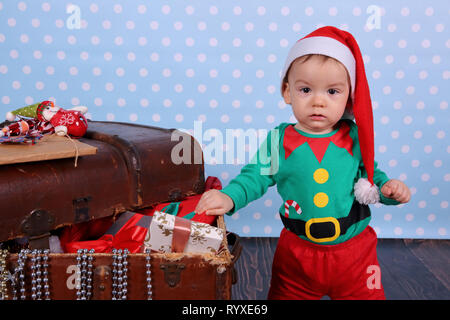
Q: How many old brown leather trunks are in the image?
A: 1